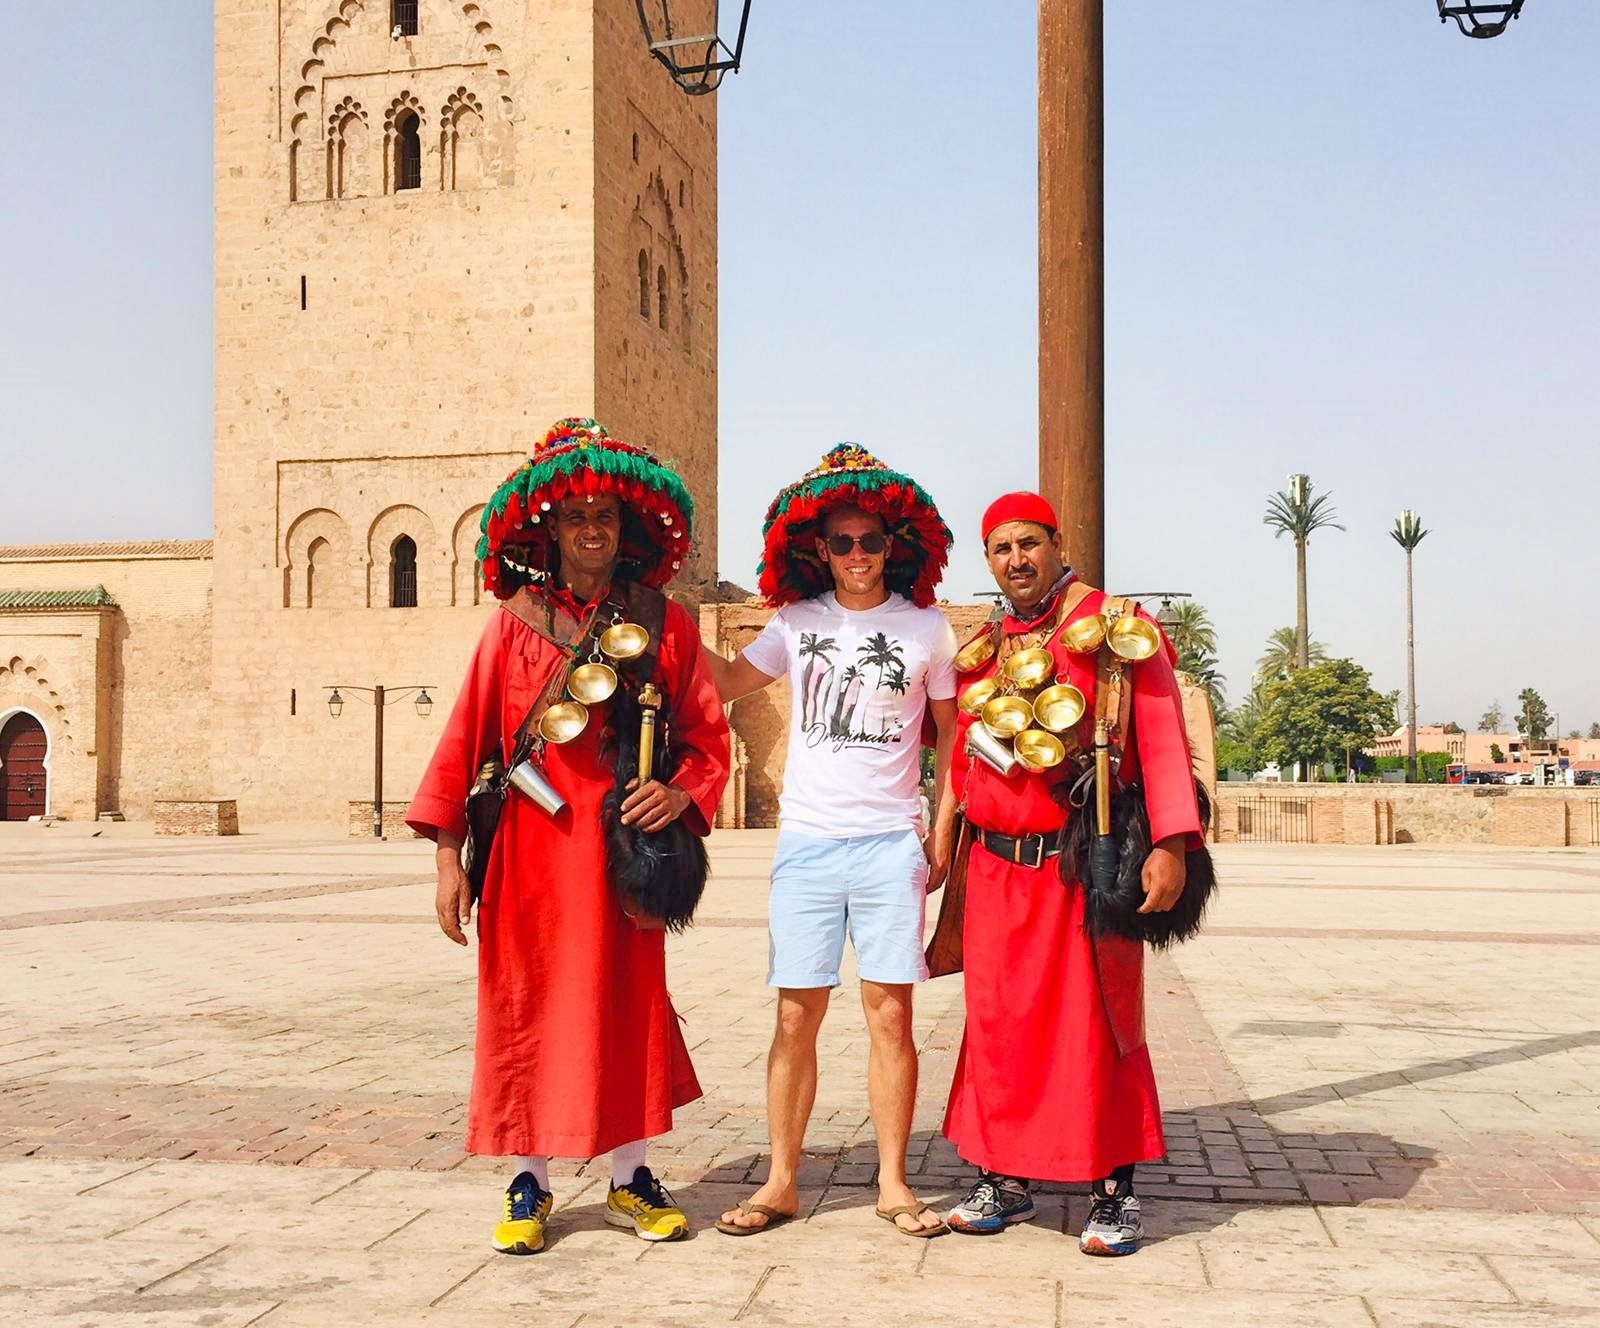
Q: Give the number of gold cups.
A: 11